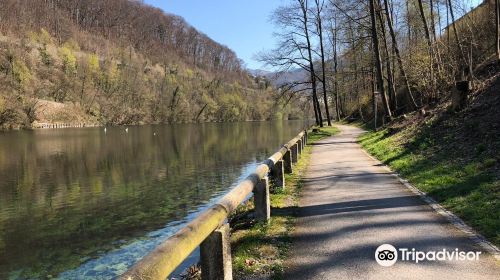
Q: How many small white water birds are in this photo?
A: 3